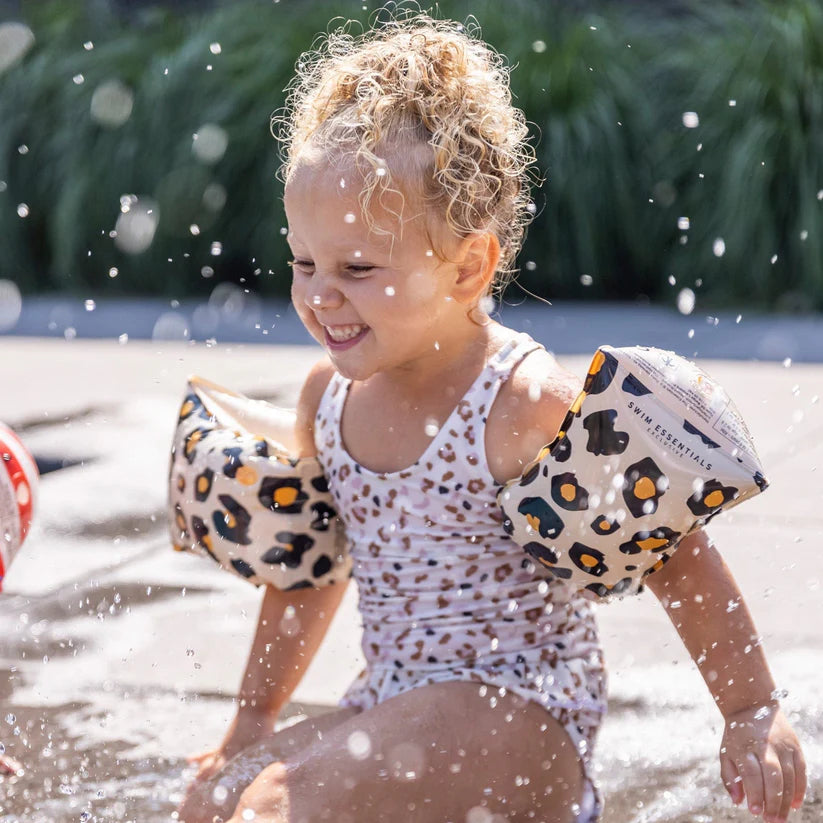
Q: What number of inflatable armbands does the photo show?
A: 2